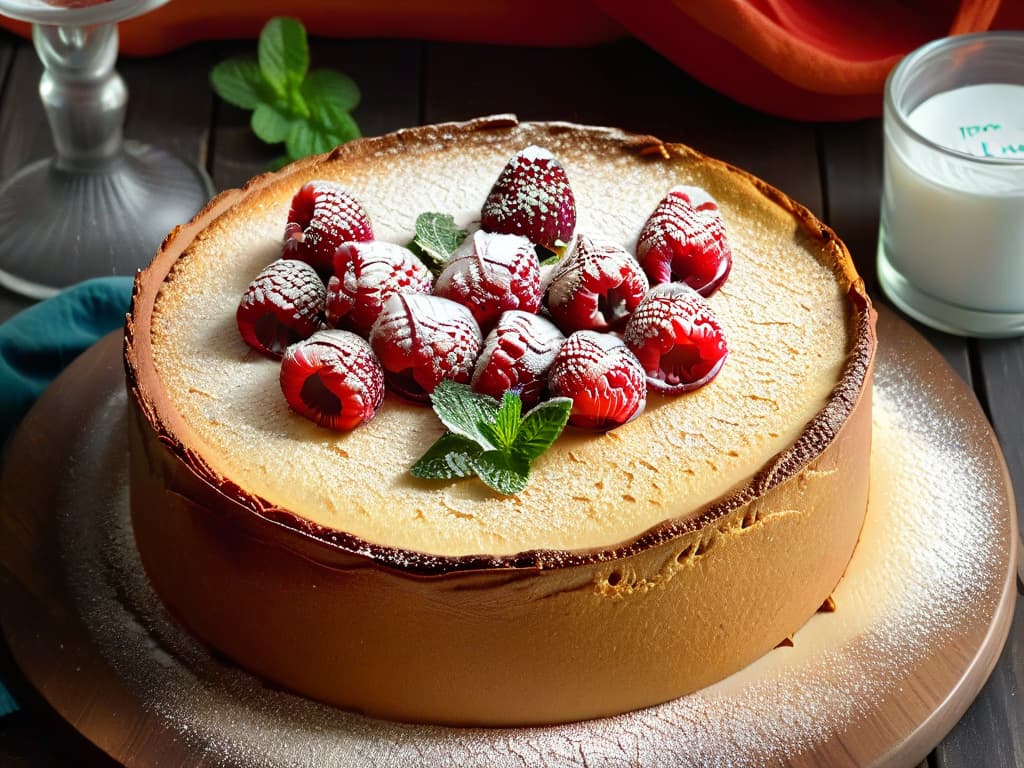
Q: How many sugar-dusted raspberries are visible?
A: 12